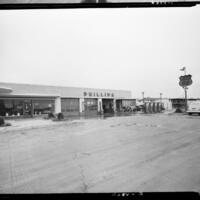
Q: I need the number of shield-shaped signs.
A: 1